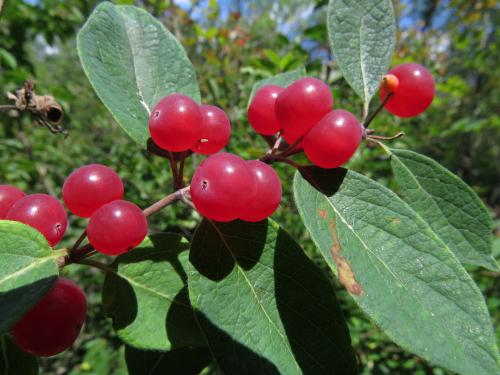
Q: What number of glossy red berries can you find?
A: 13